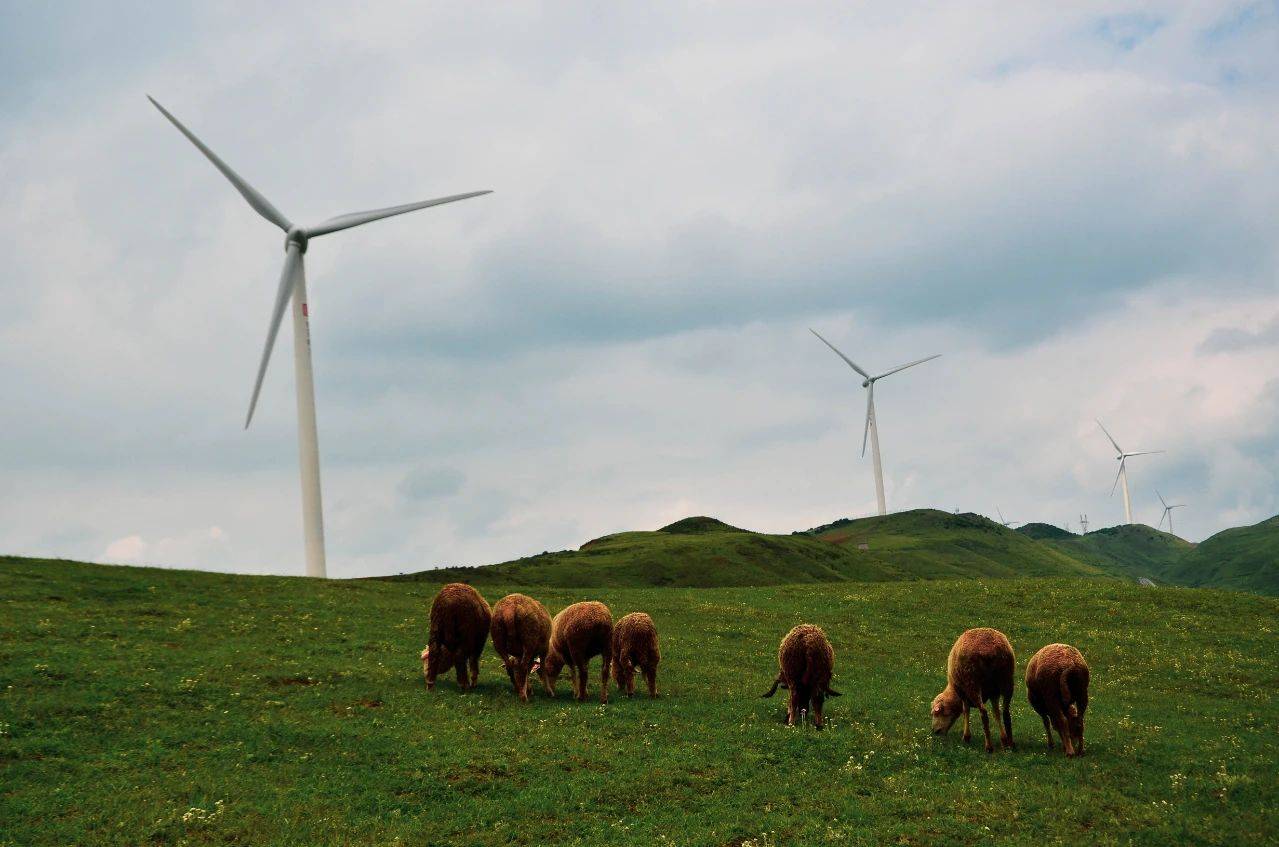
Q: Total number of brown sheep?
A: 7